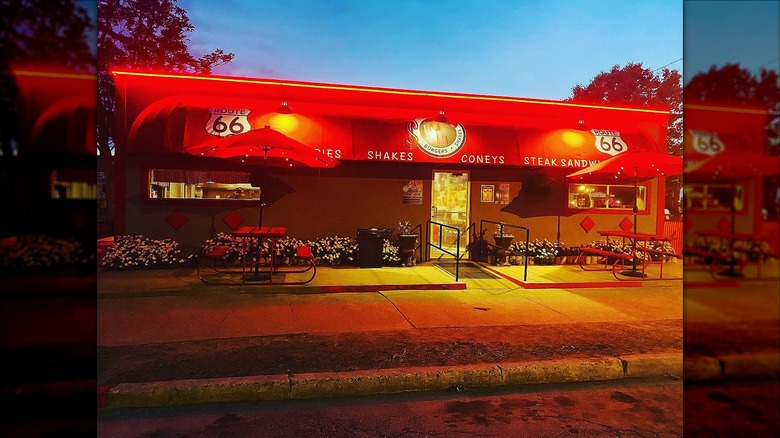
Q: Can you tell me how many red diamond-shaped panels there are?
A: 4